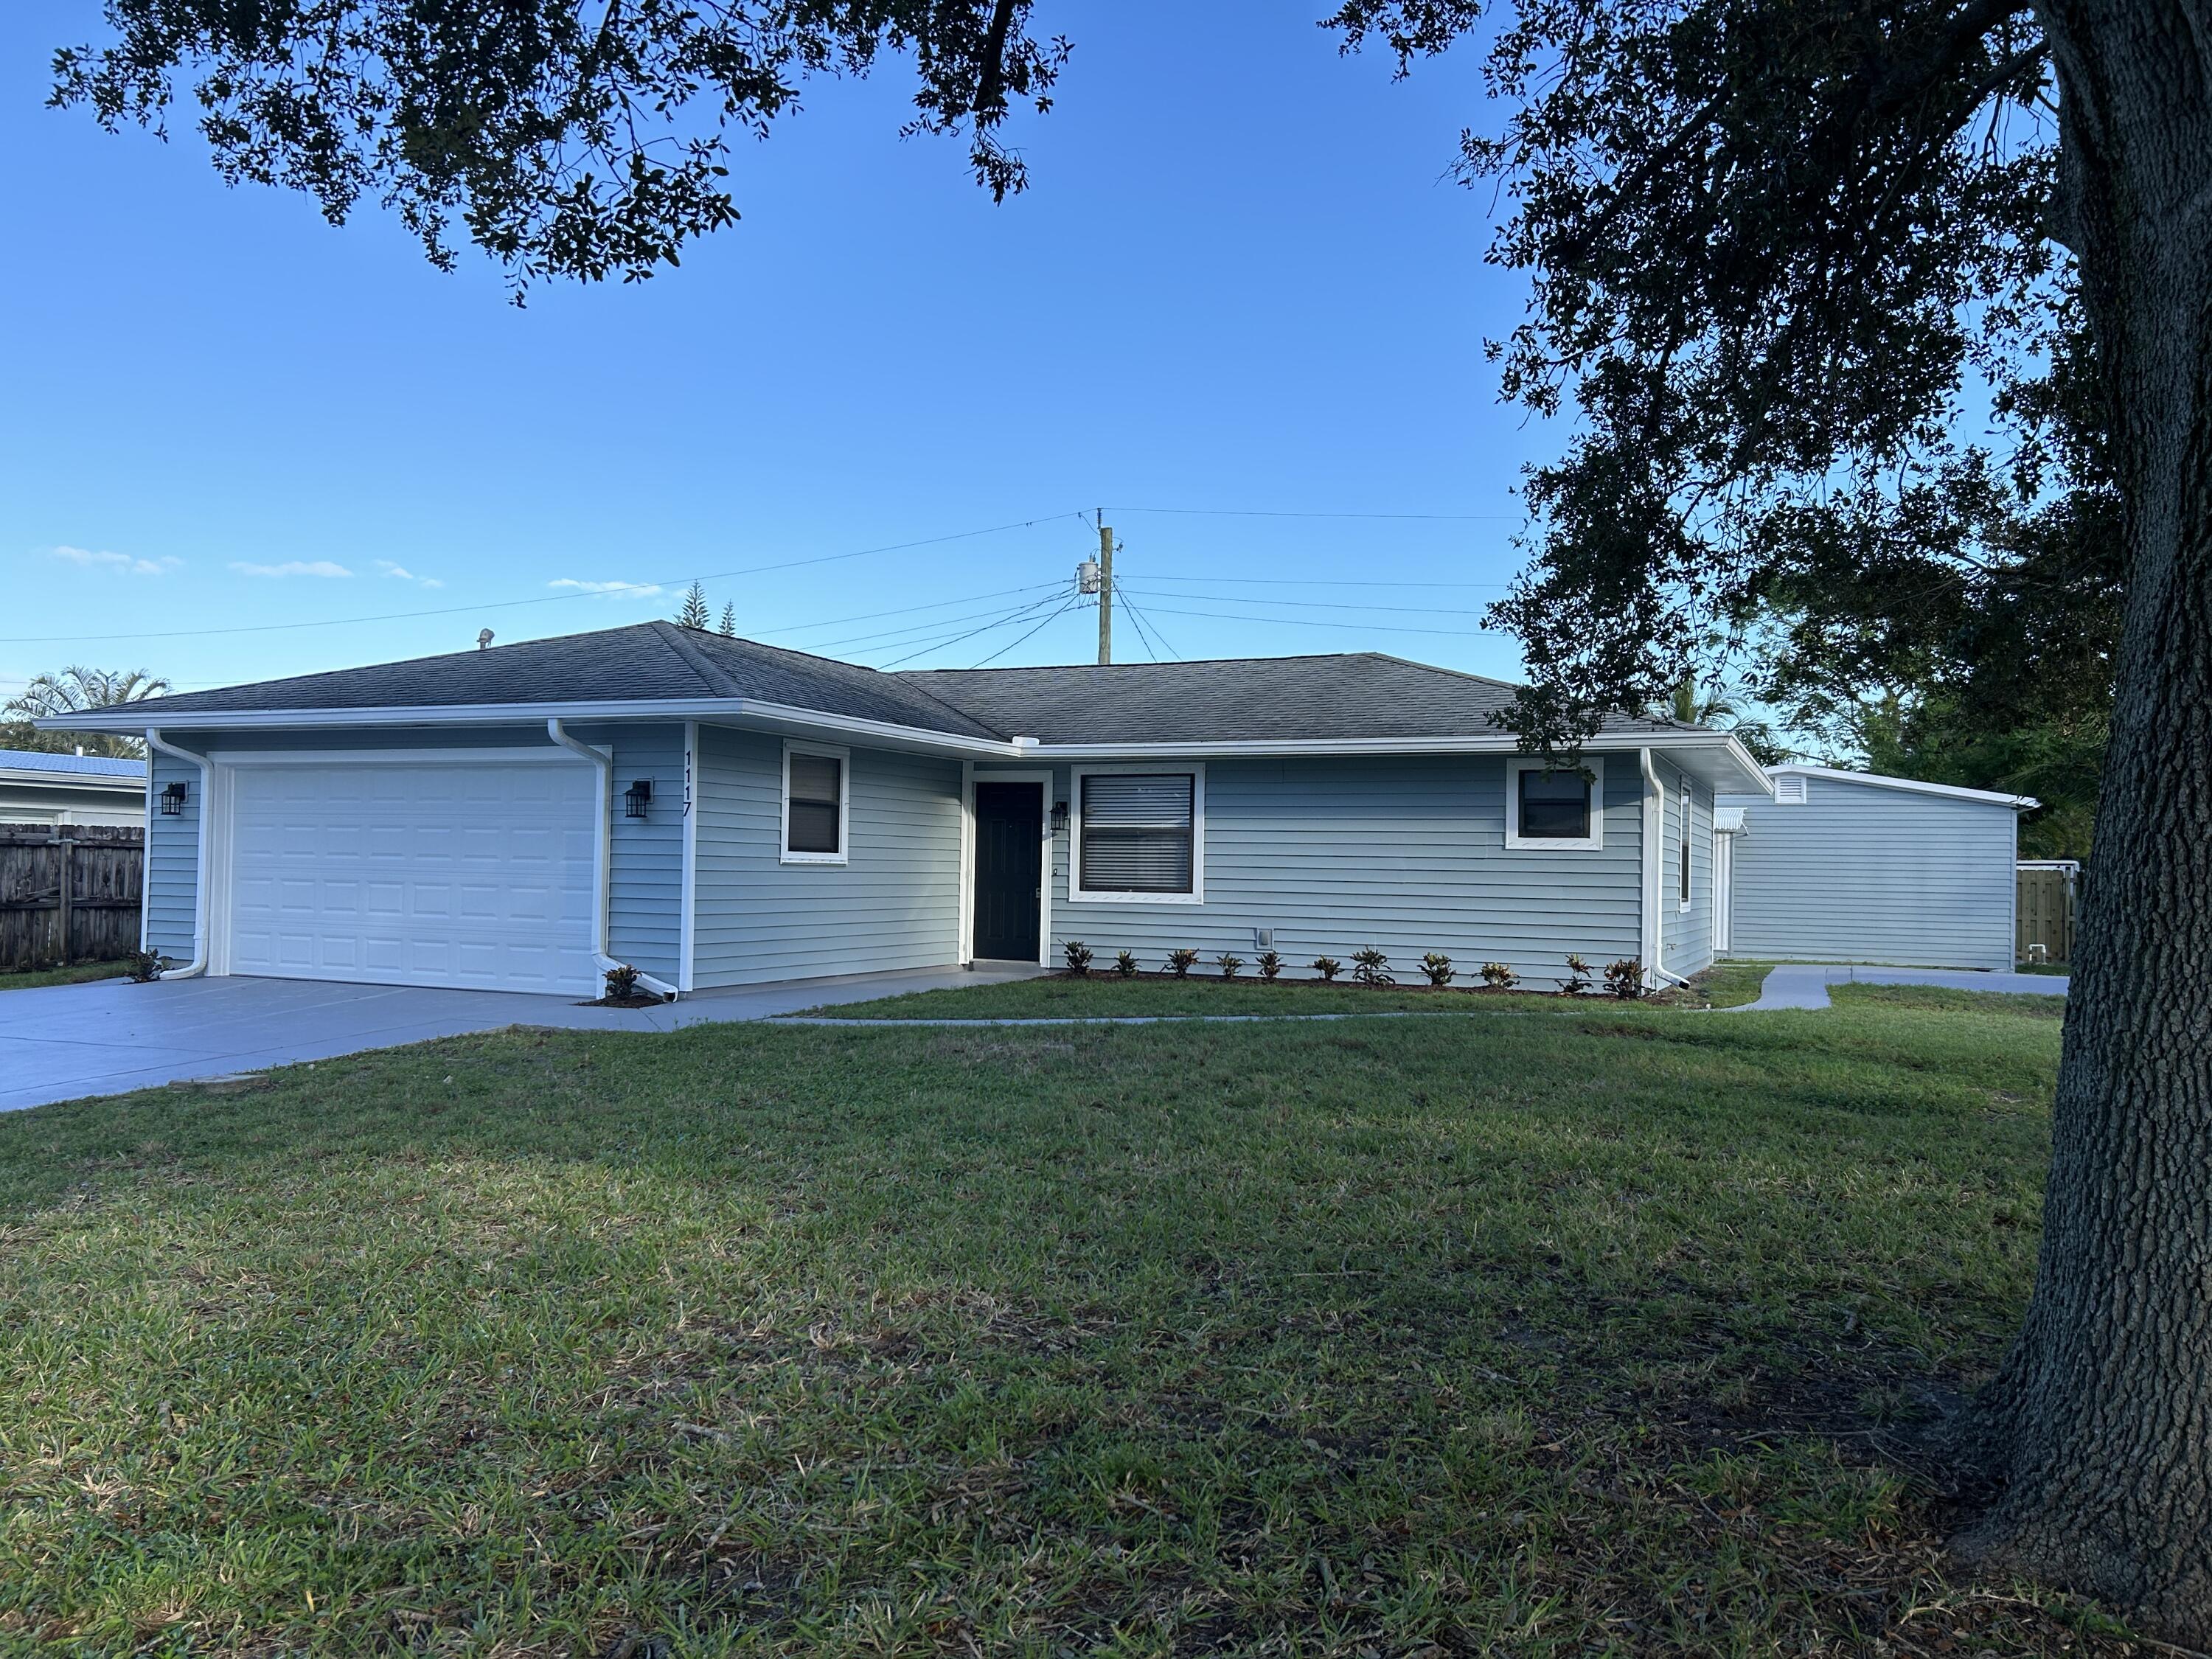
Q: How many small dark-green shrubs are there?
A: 13